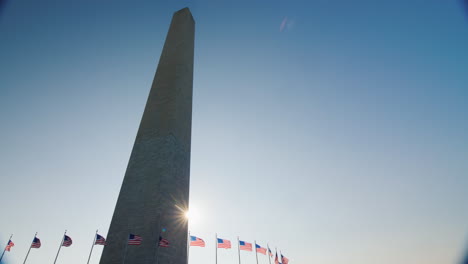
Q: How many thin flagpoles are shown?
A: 13